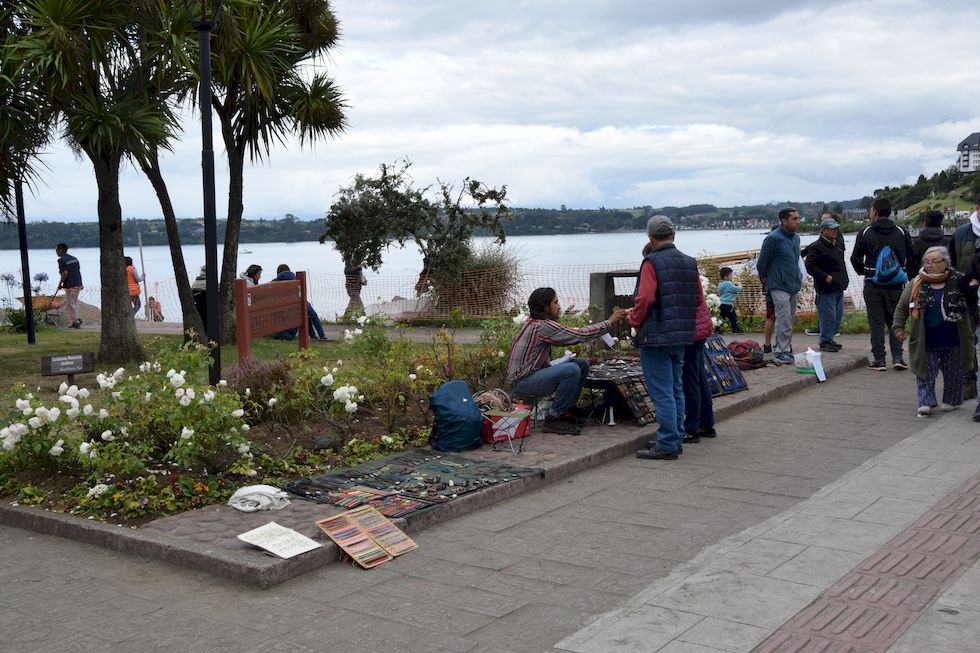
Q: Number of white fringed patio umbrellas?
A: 0